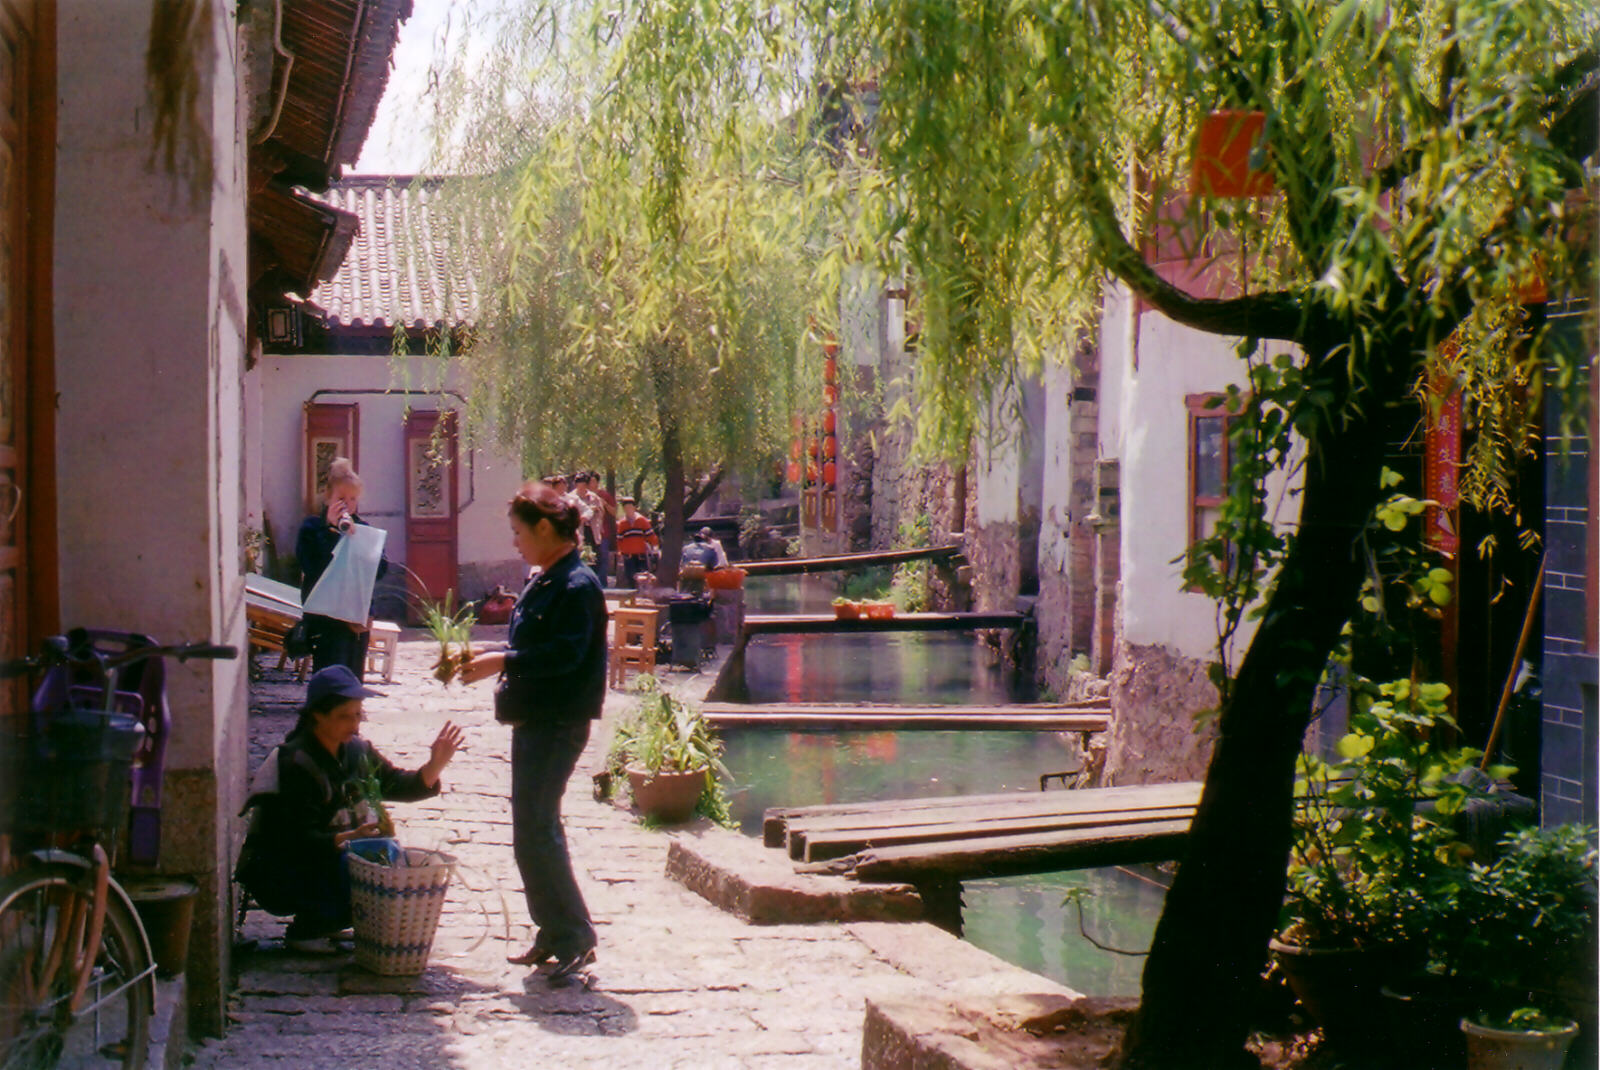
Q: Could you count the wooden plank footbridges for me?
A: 4